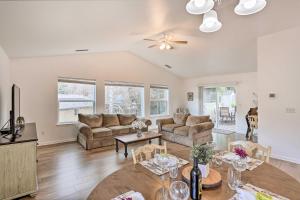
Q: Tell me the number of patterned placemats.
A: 4